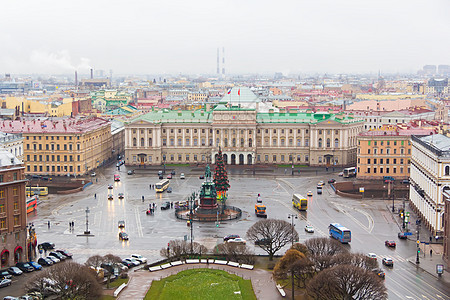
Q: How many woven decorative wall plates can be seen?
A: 0